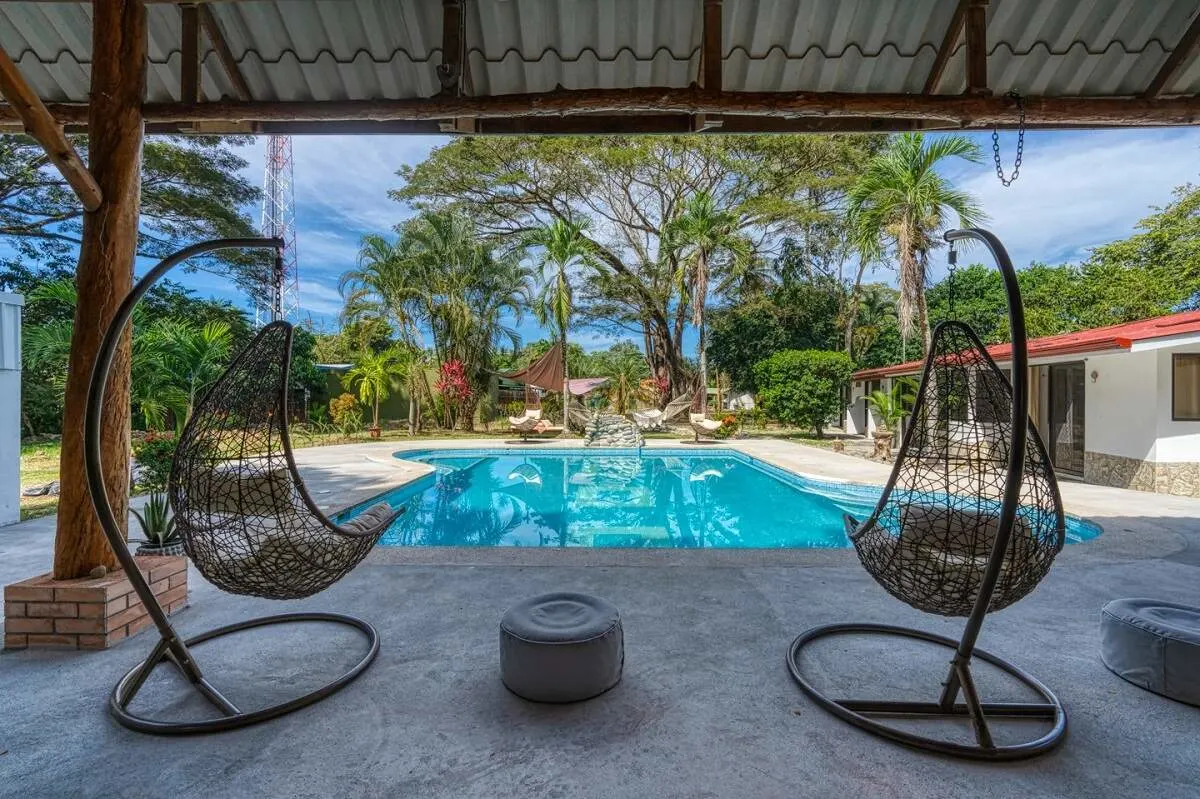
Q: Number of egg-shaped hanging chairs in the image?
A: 4